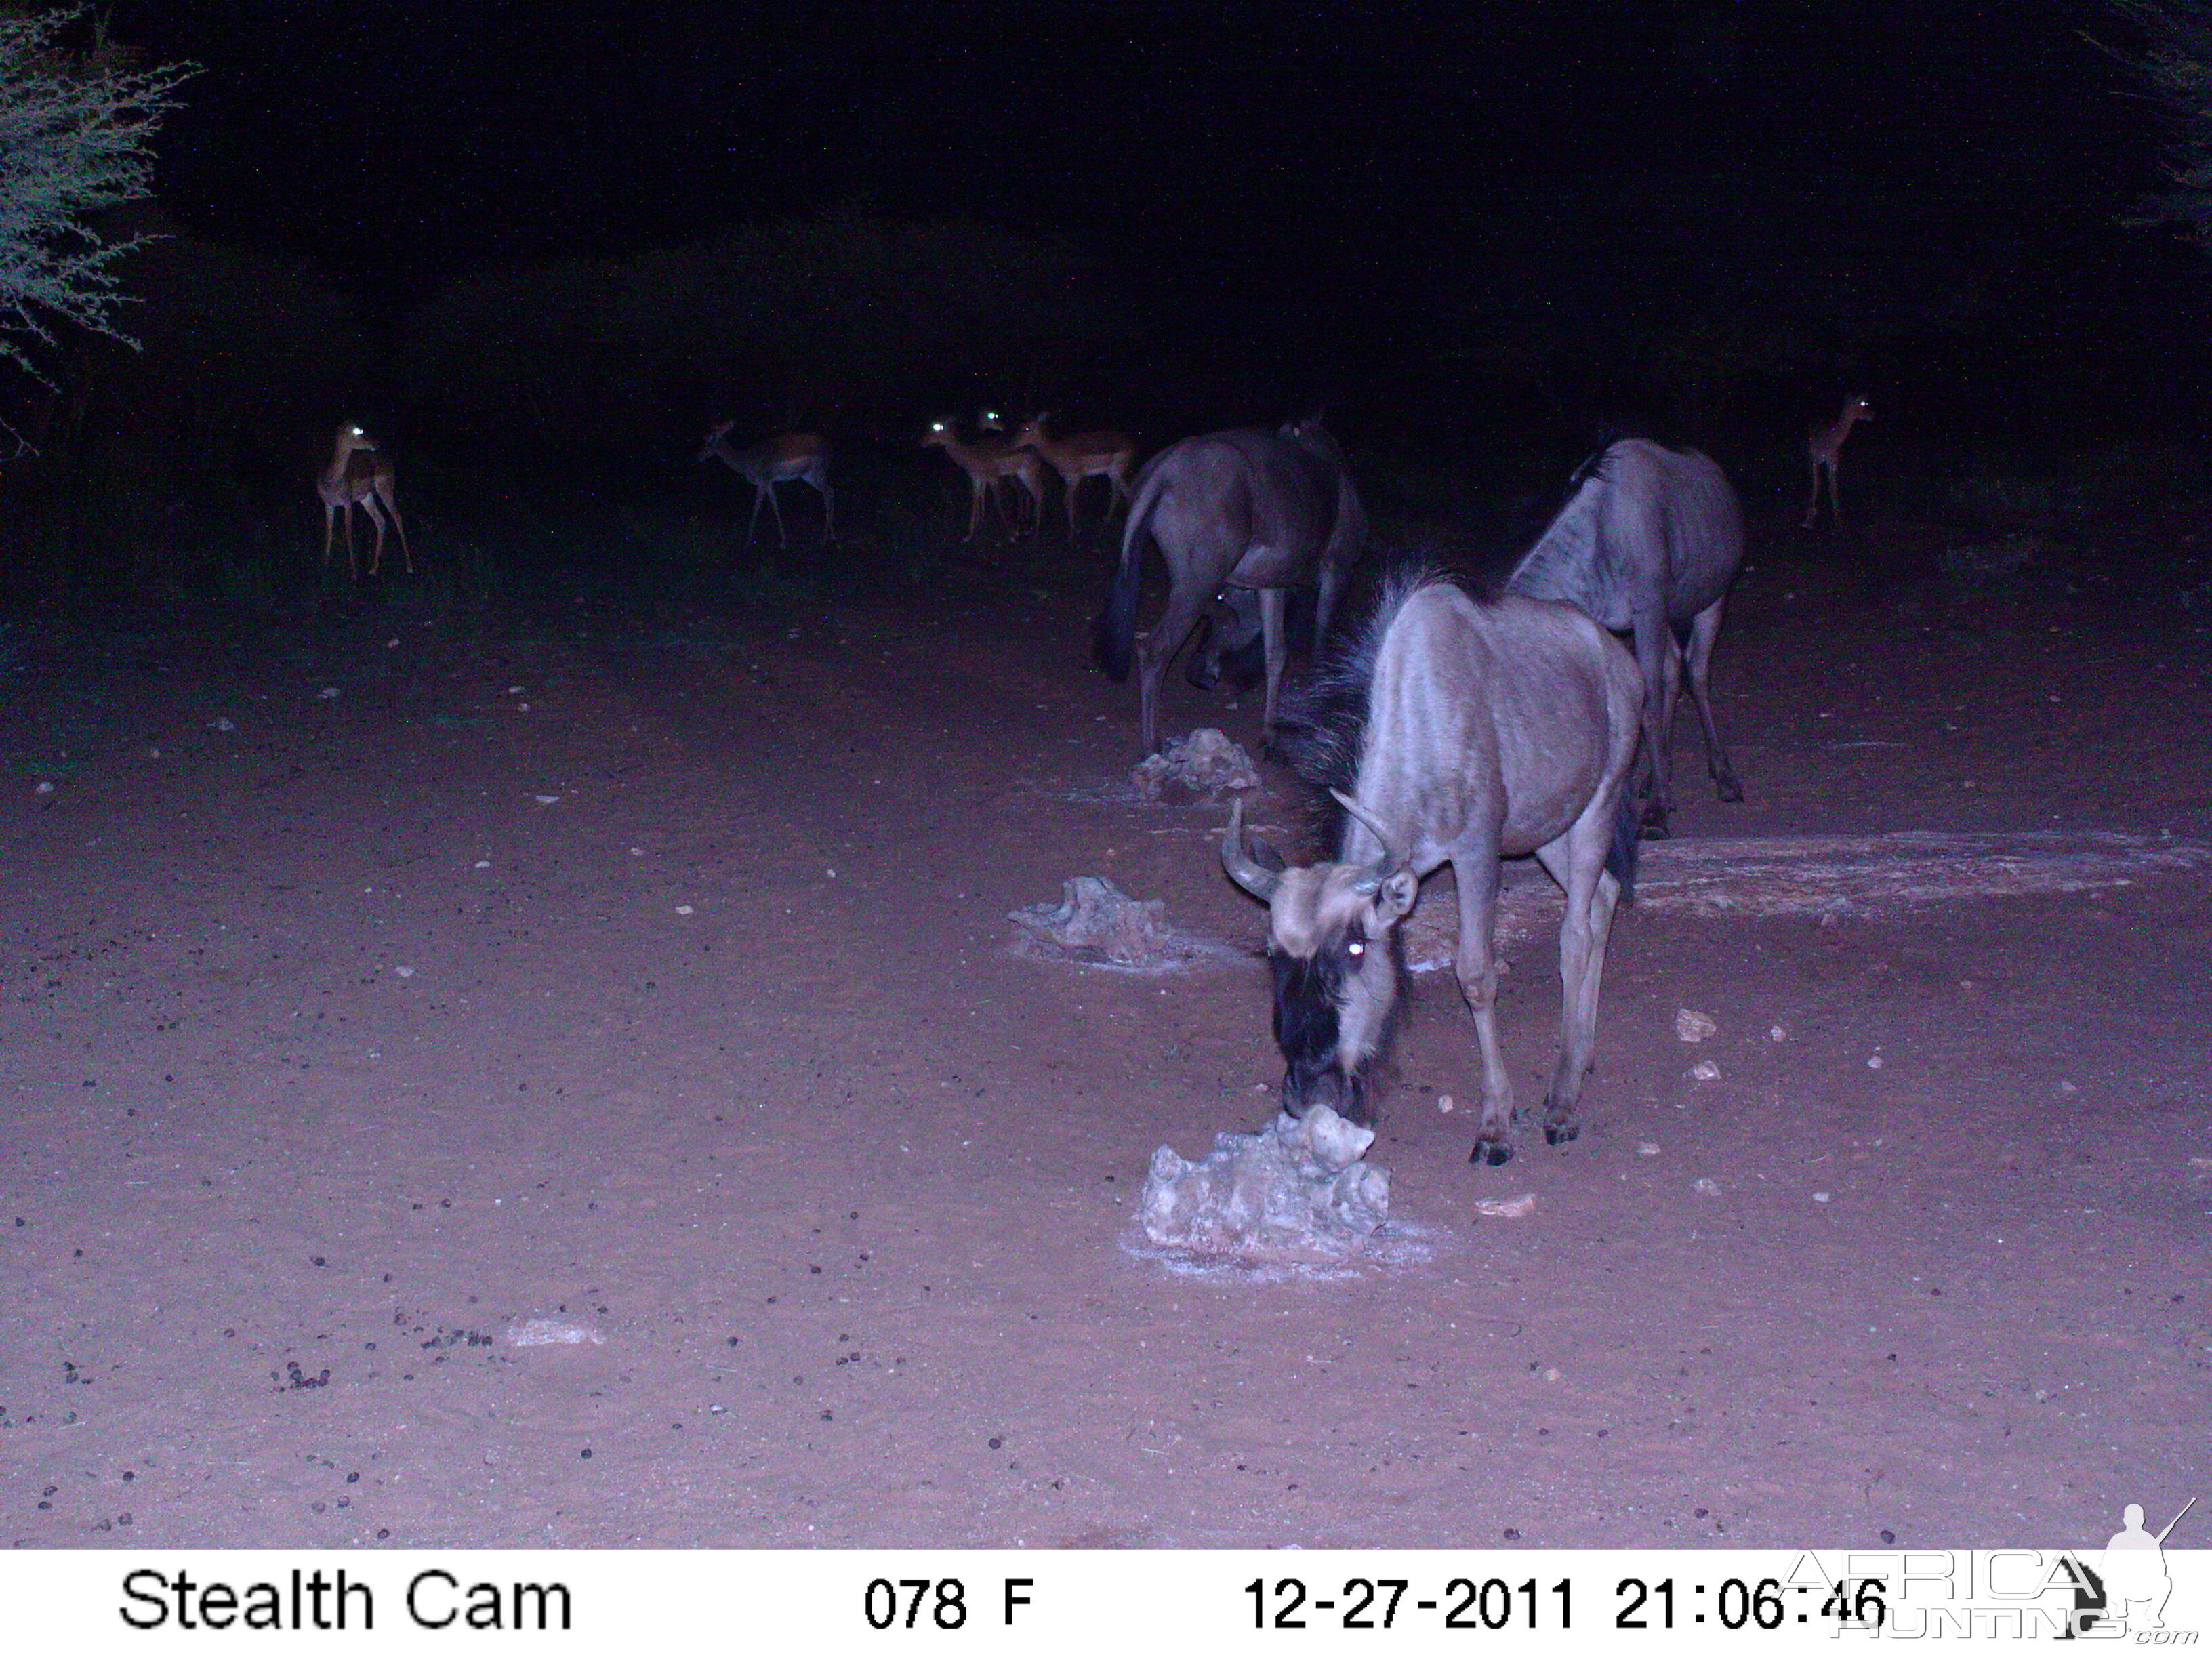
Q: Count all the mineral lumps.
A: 3